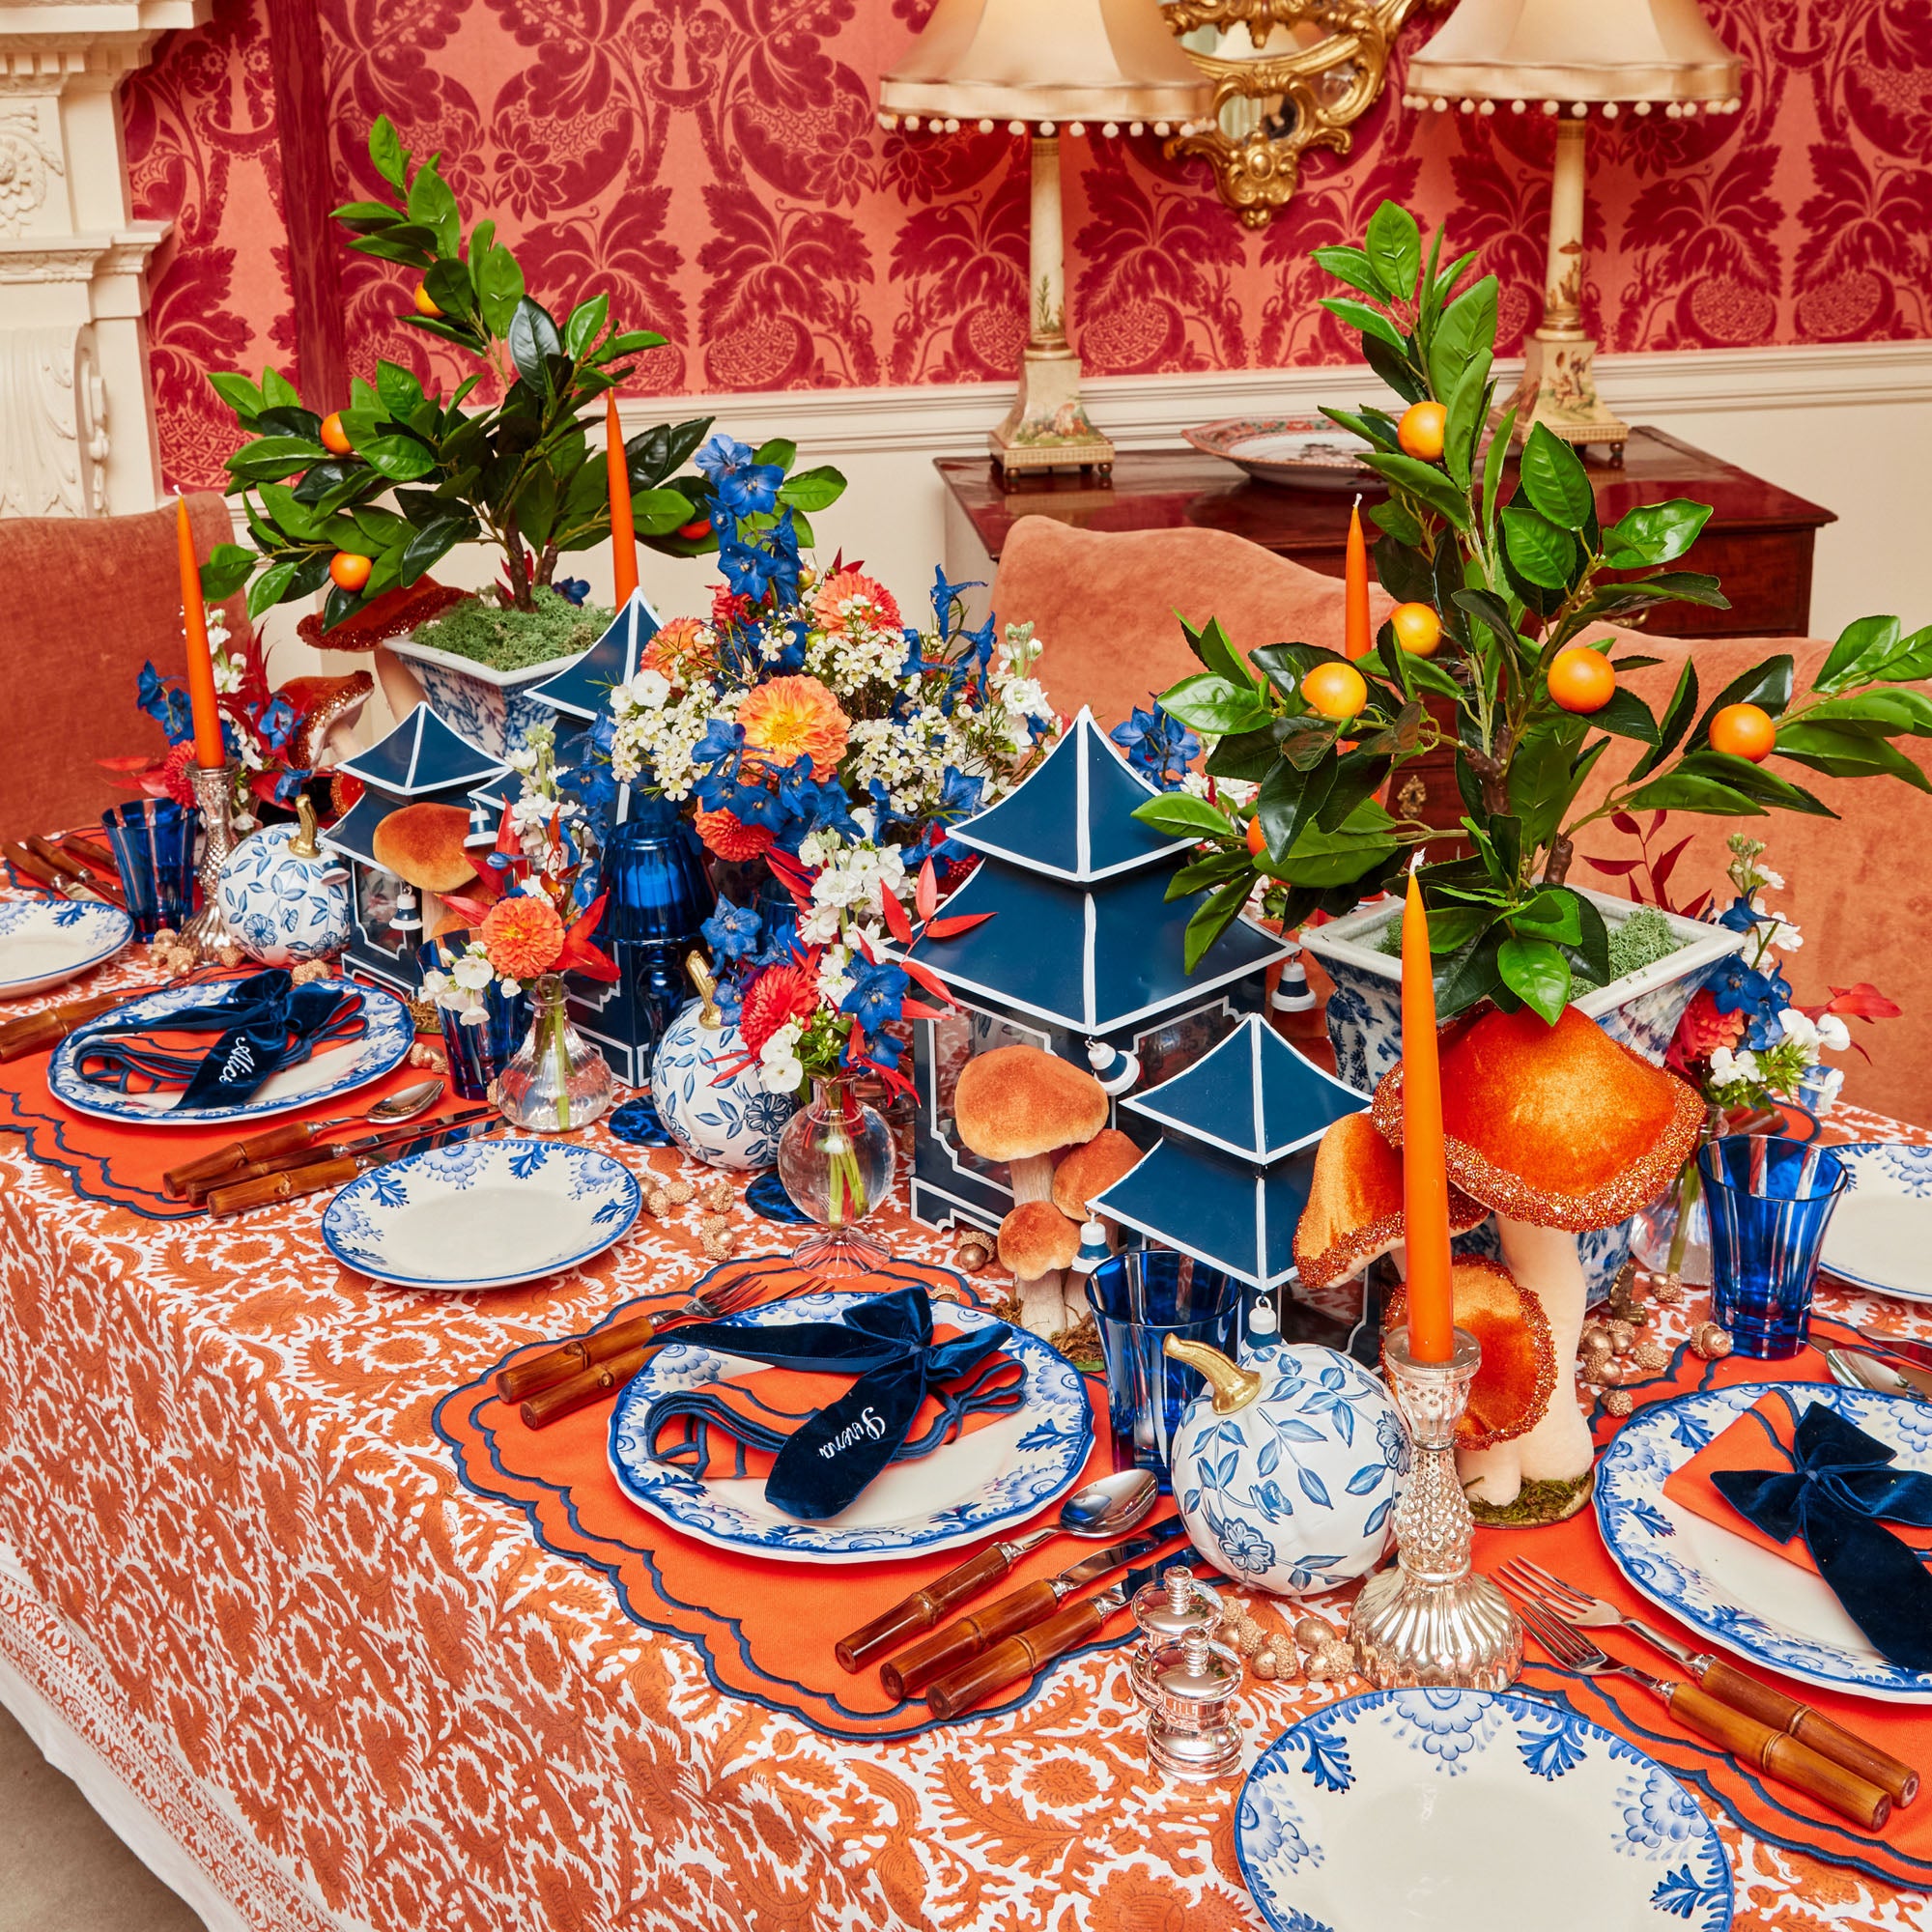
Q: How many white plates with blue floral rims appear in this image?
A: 7